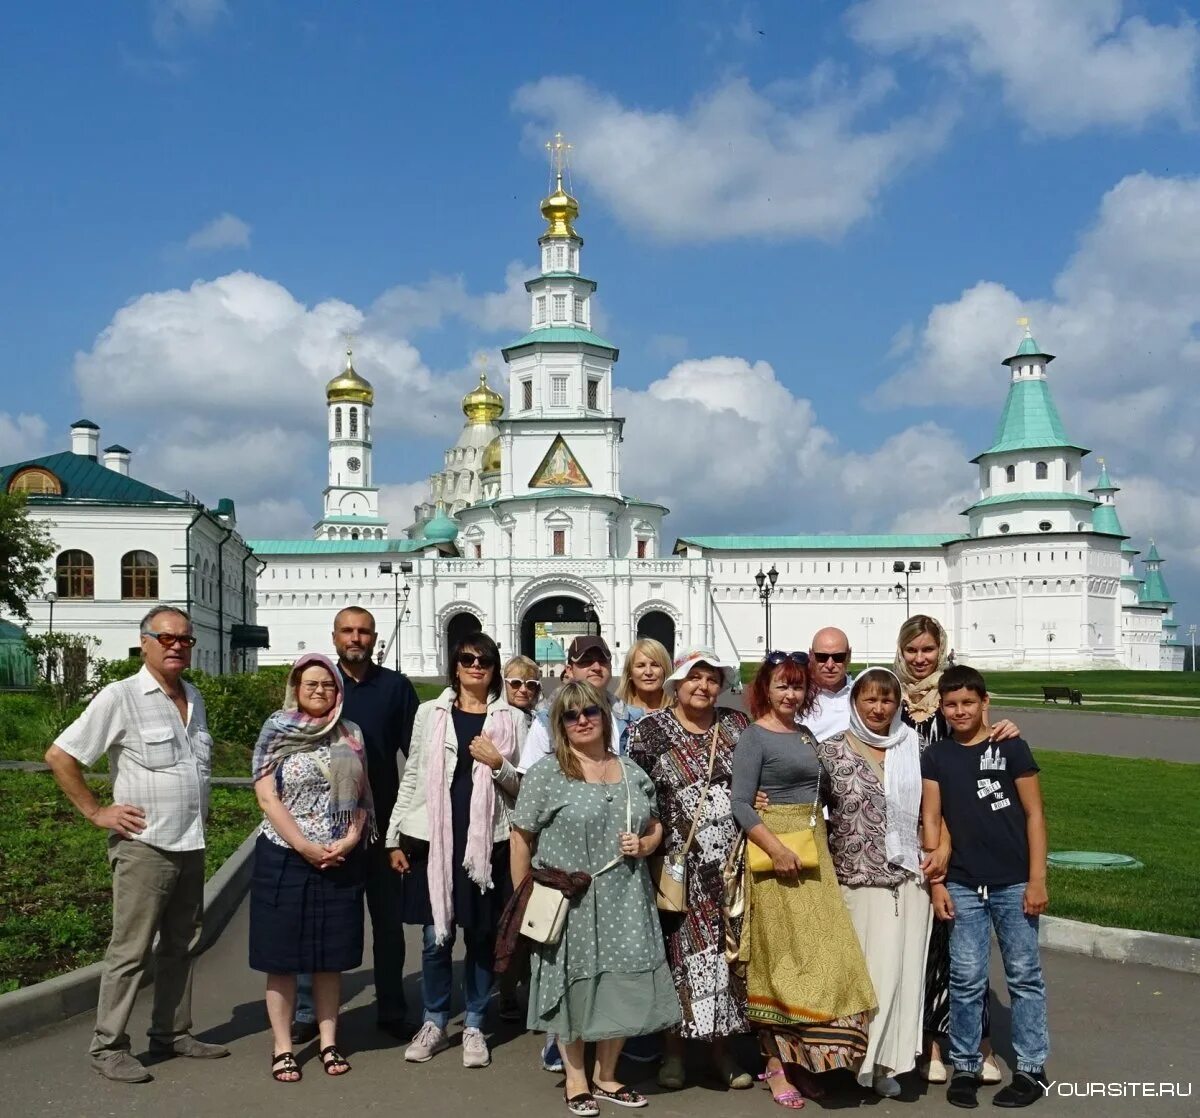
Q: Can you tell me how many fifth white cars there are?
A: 0